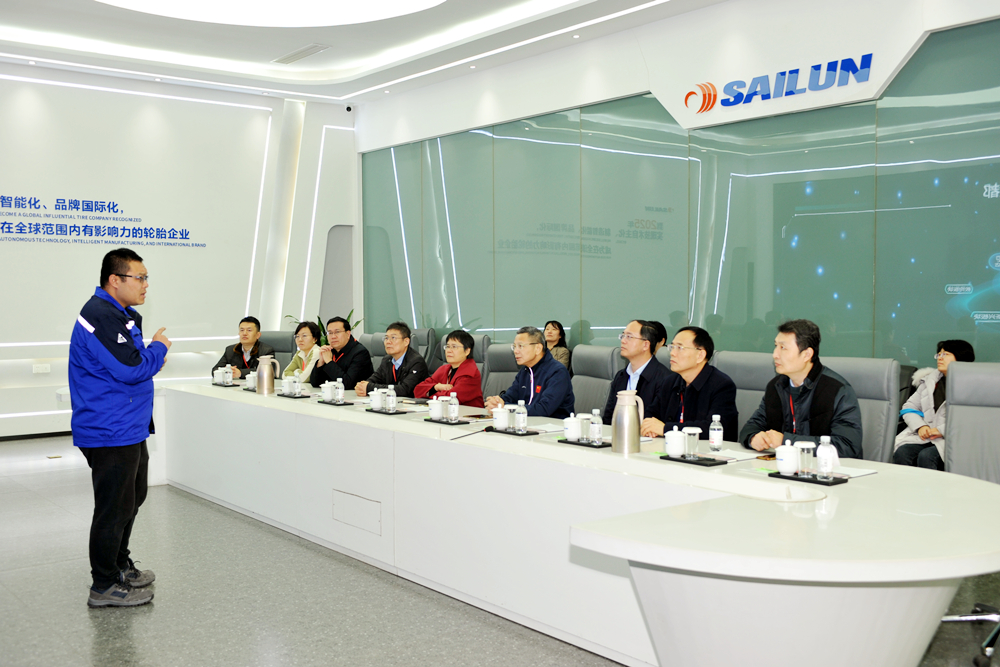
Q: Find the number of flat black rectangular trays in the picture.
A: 10